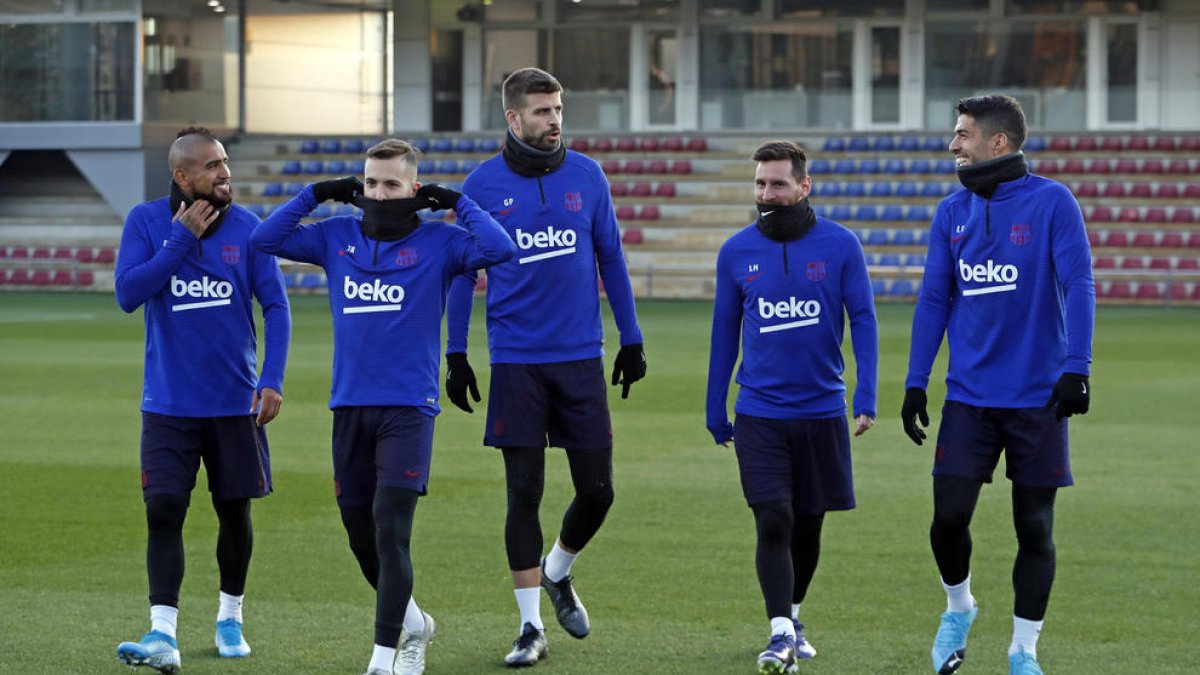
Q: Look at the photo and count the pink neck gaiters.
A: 0